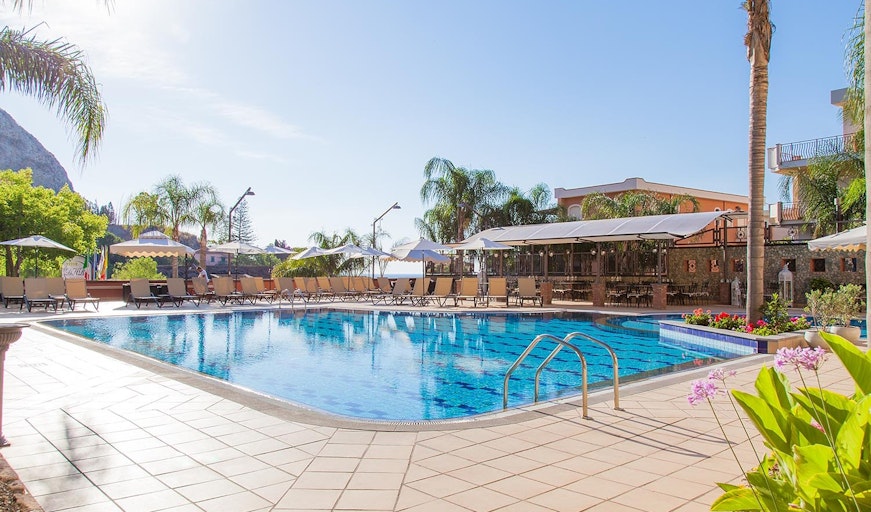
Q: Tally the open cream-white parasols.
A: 11